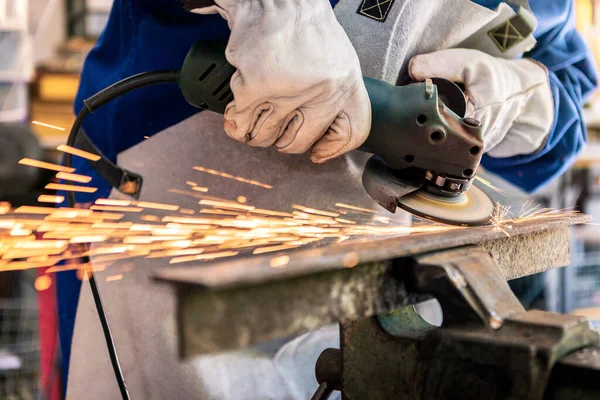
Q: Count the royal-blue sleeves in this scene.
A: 2